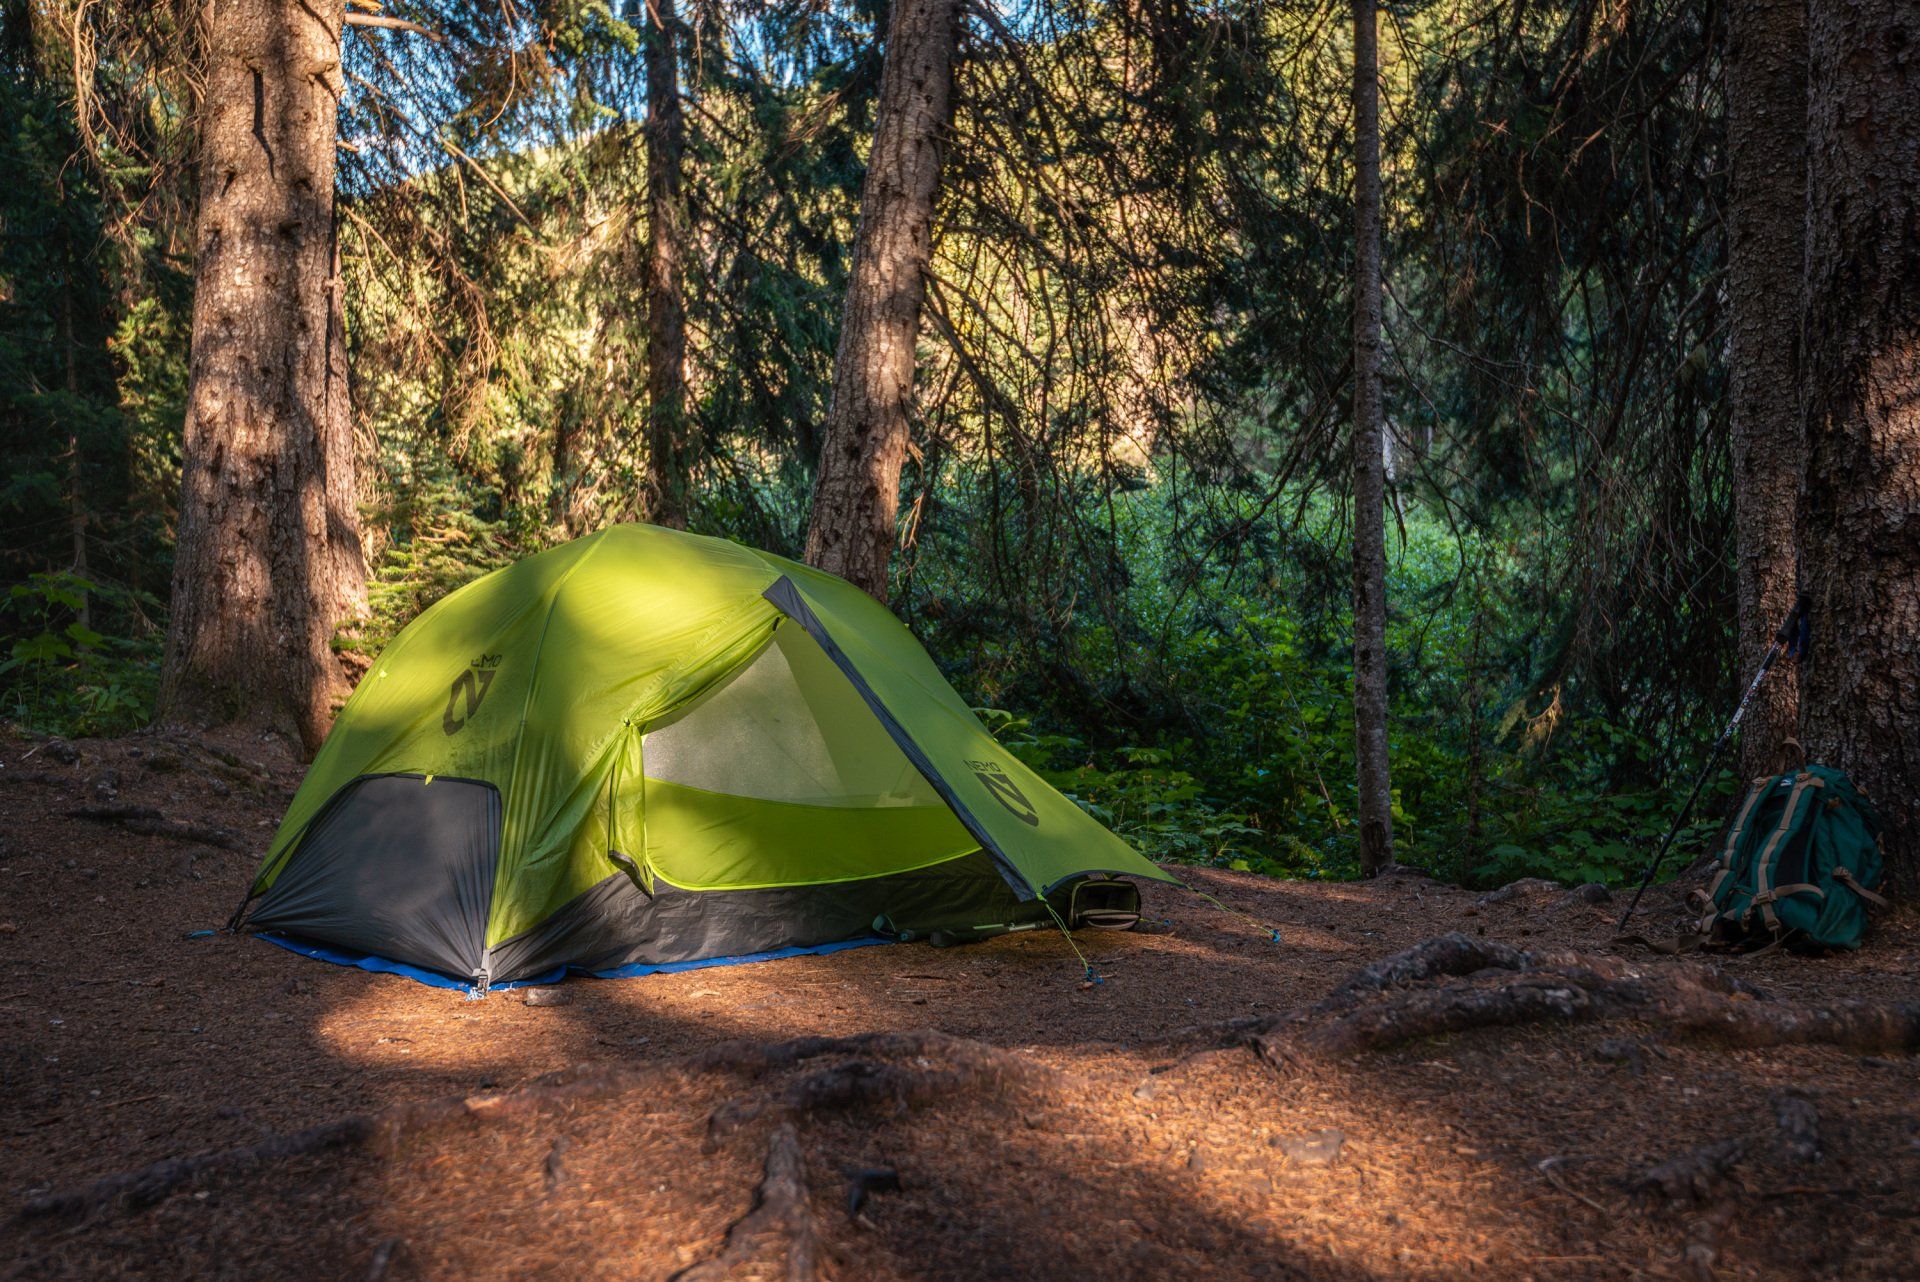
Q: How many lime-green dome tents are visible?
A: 1